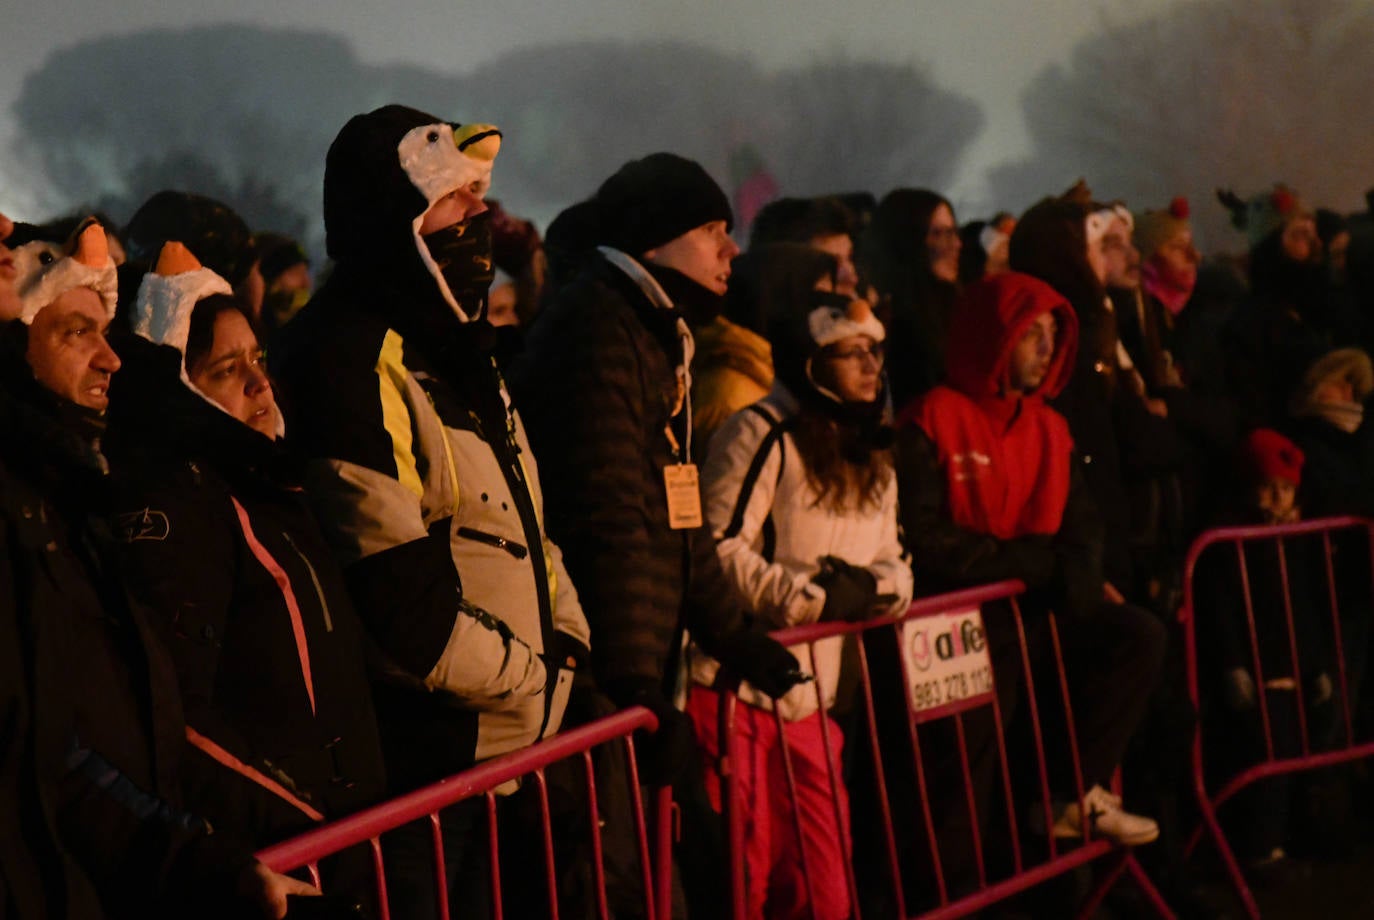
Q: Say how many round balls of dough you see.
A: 0